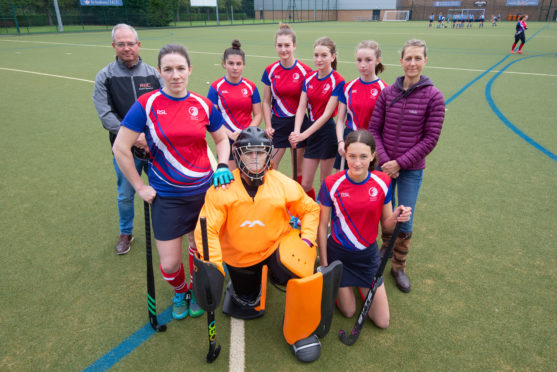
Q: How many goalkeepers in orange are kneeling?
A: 1